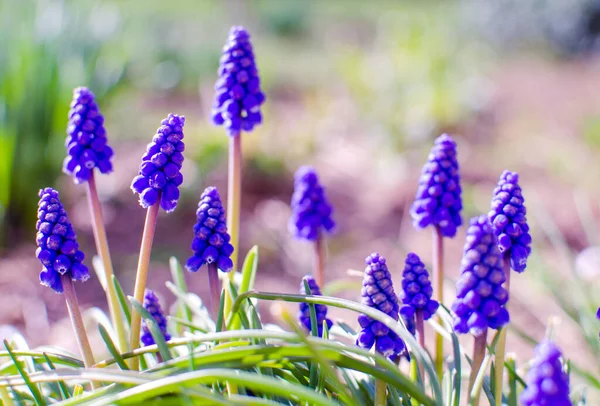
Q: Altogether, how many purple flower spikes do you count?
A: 14